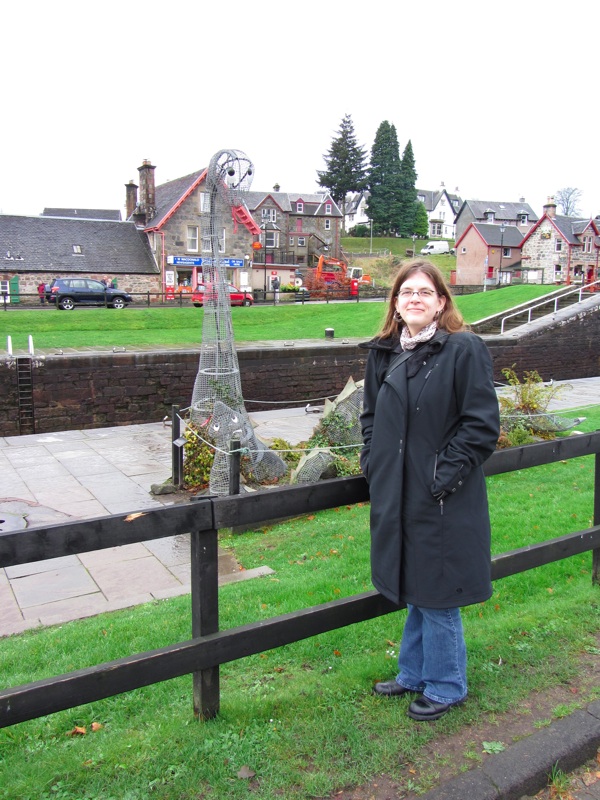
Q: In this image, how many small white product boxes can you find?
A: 0